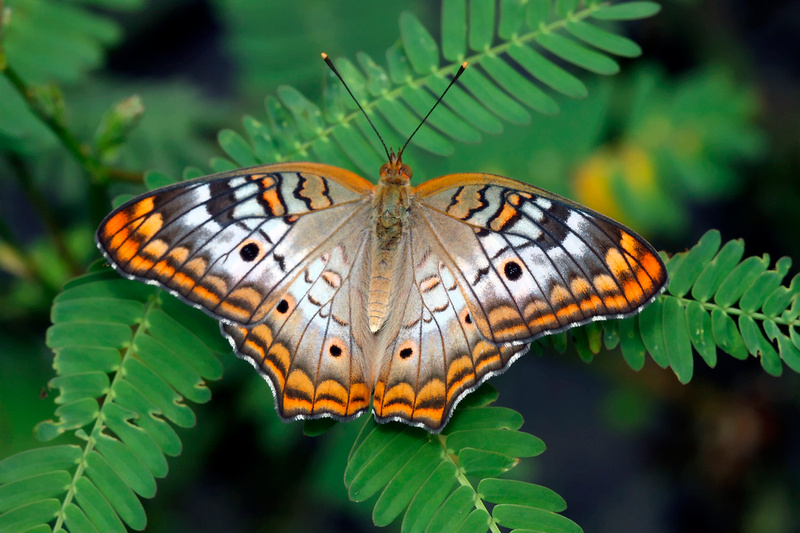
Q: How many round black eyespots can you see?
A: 6